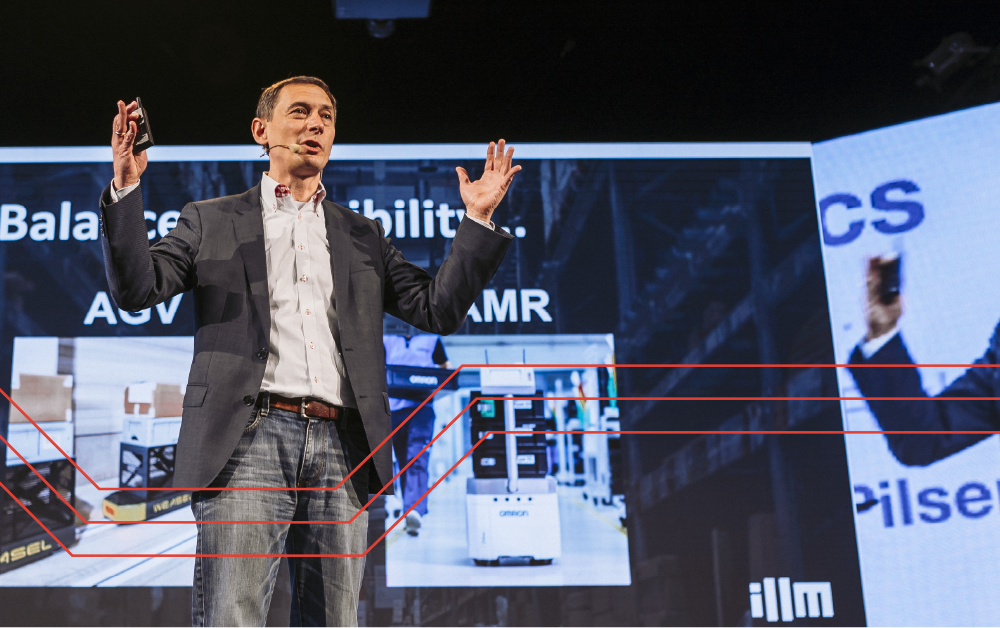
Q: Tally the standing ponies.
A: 0